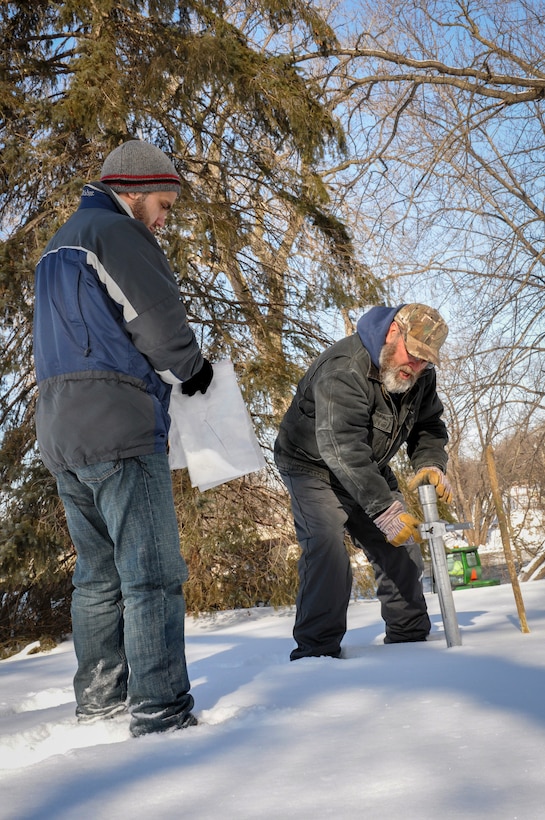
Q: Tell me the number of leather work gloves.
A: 2